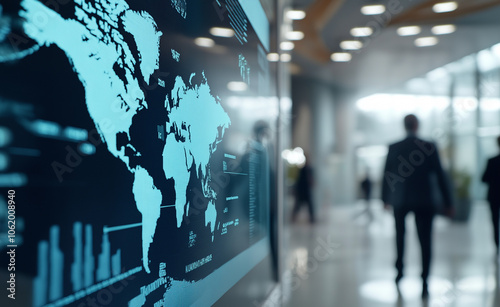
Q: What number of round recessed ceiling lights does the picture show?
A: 13